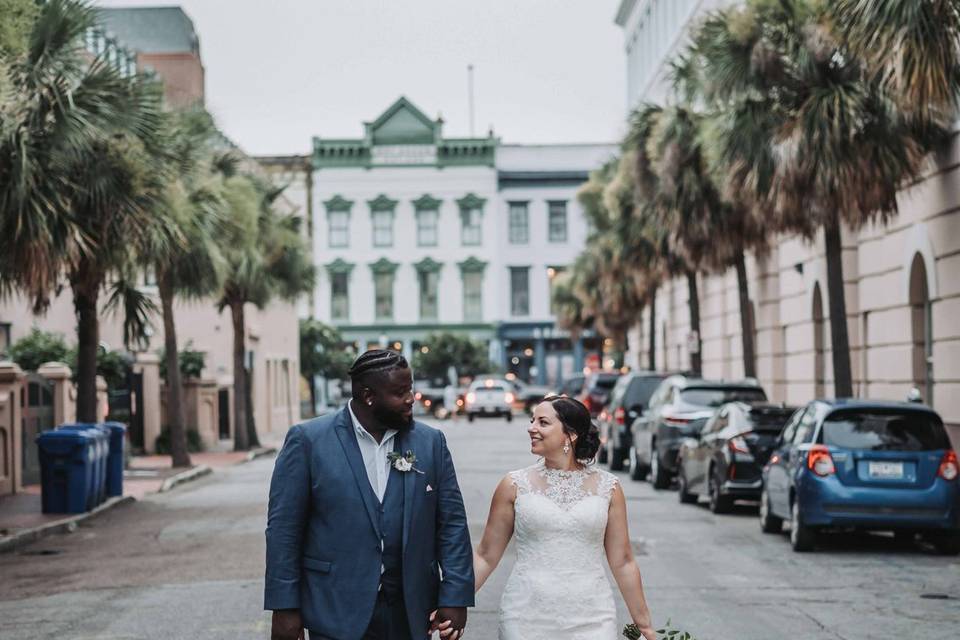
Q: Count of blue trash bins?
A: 4